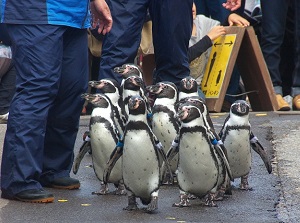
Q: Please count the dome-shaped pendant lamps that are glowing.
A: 0